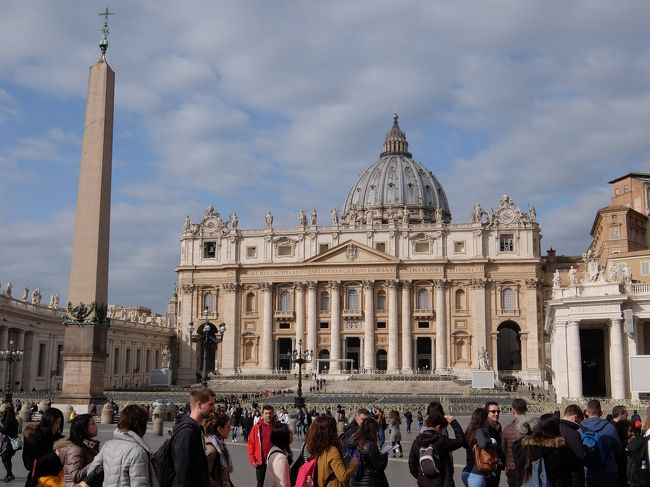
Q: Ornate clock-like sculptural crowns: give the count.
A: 2